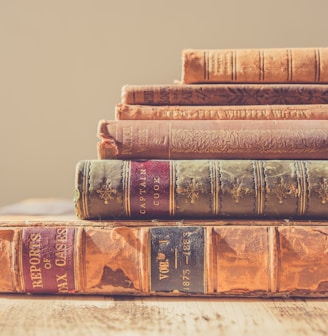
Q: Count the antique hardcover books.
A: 6